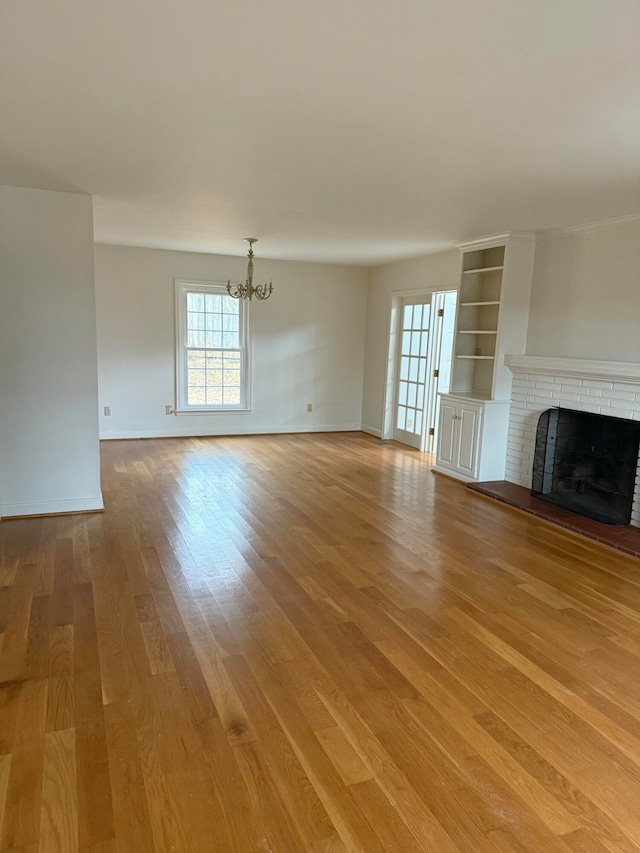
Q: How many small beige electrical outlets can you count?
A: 3